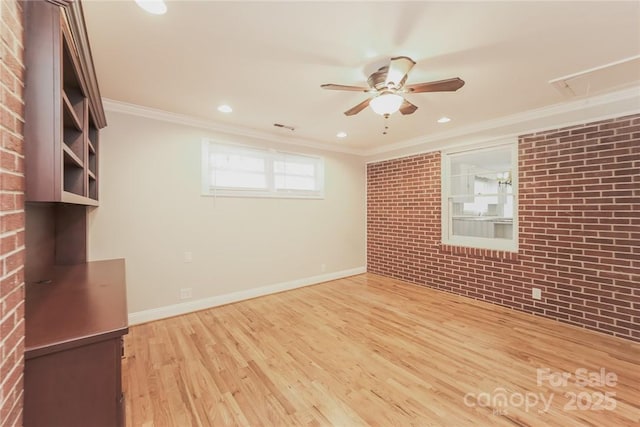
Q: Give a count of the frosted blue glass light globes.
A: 0